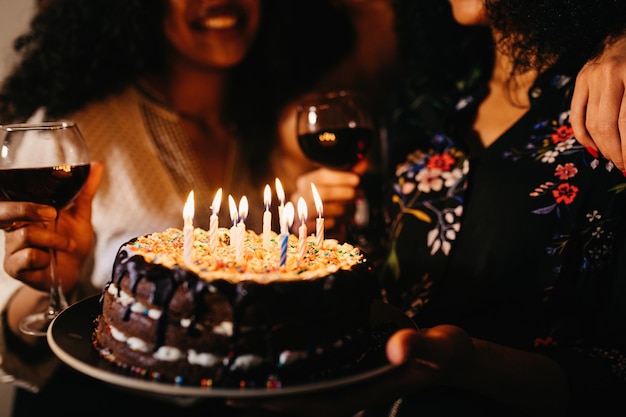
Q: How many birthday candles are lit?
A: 9